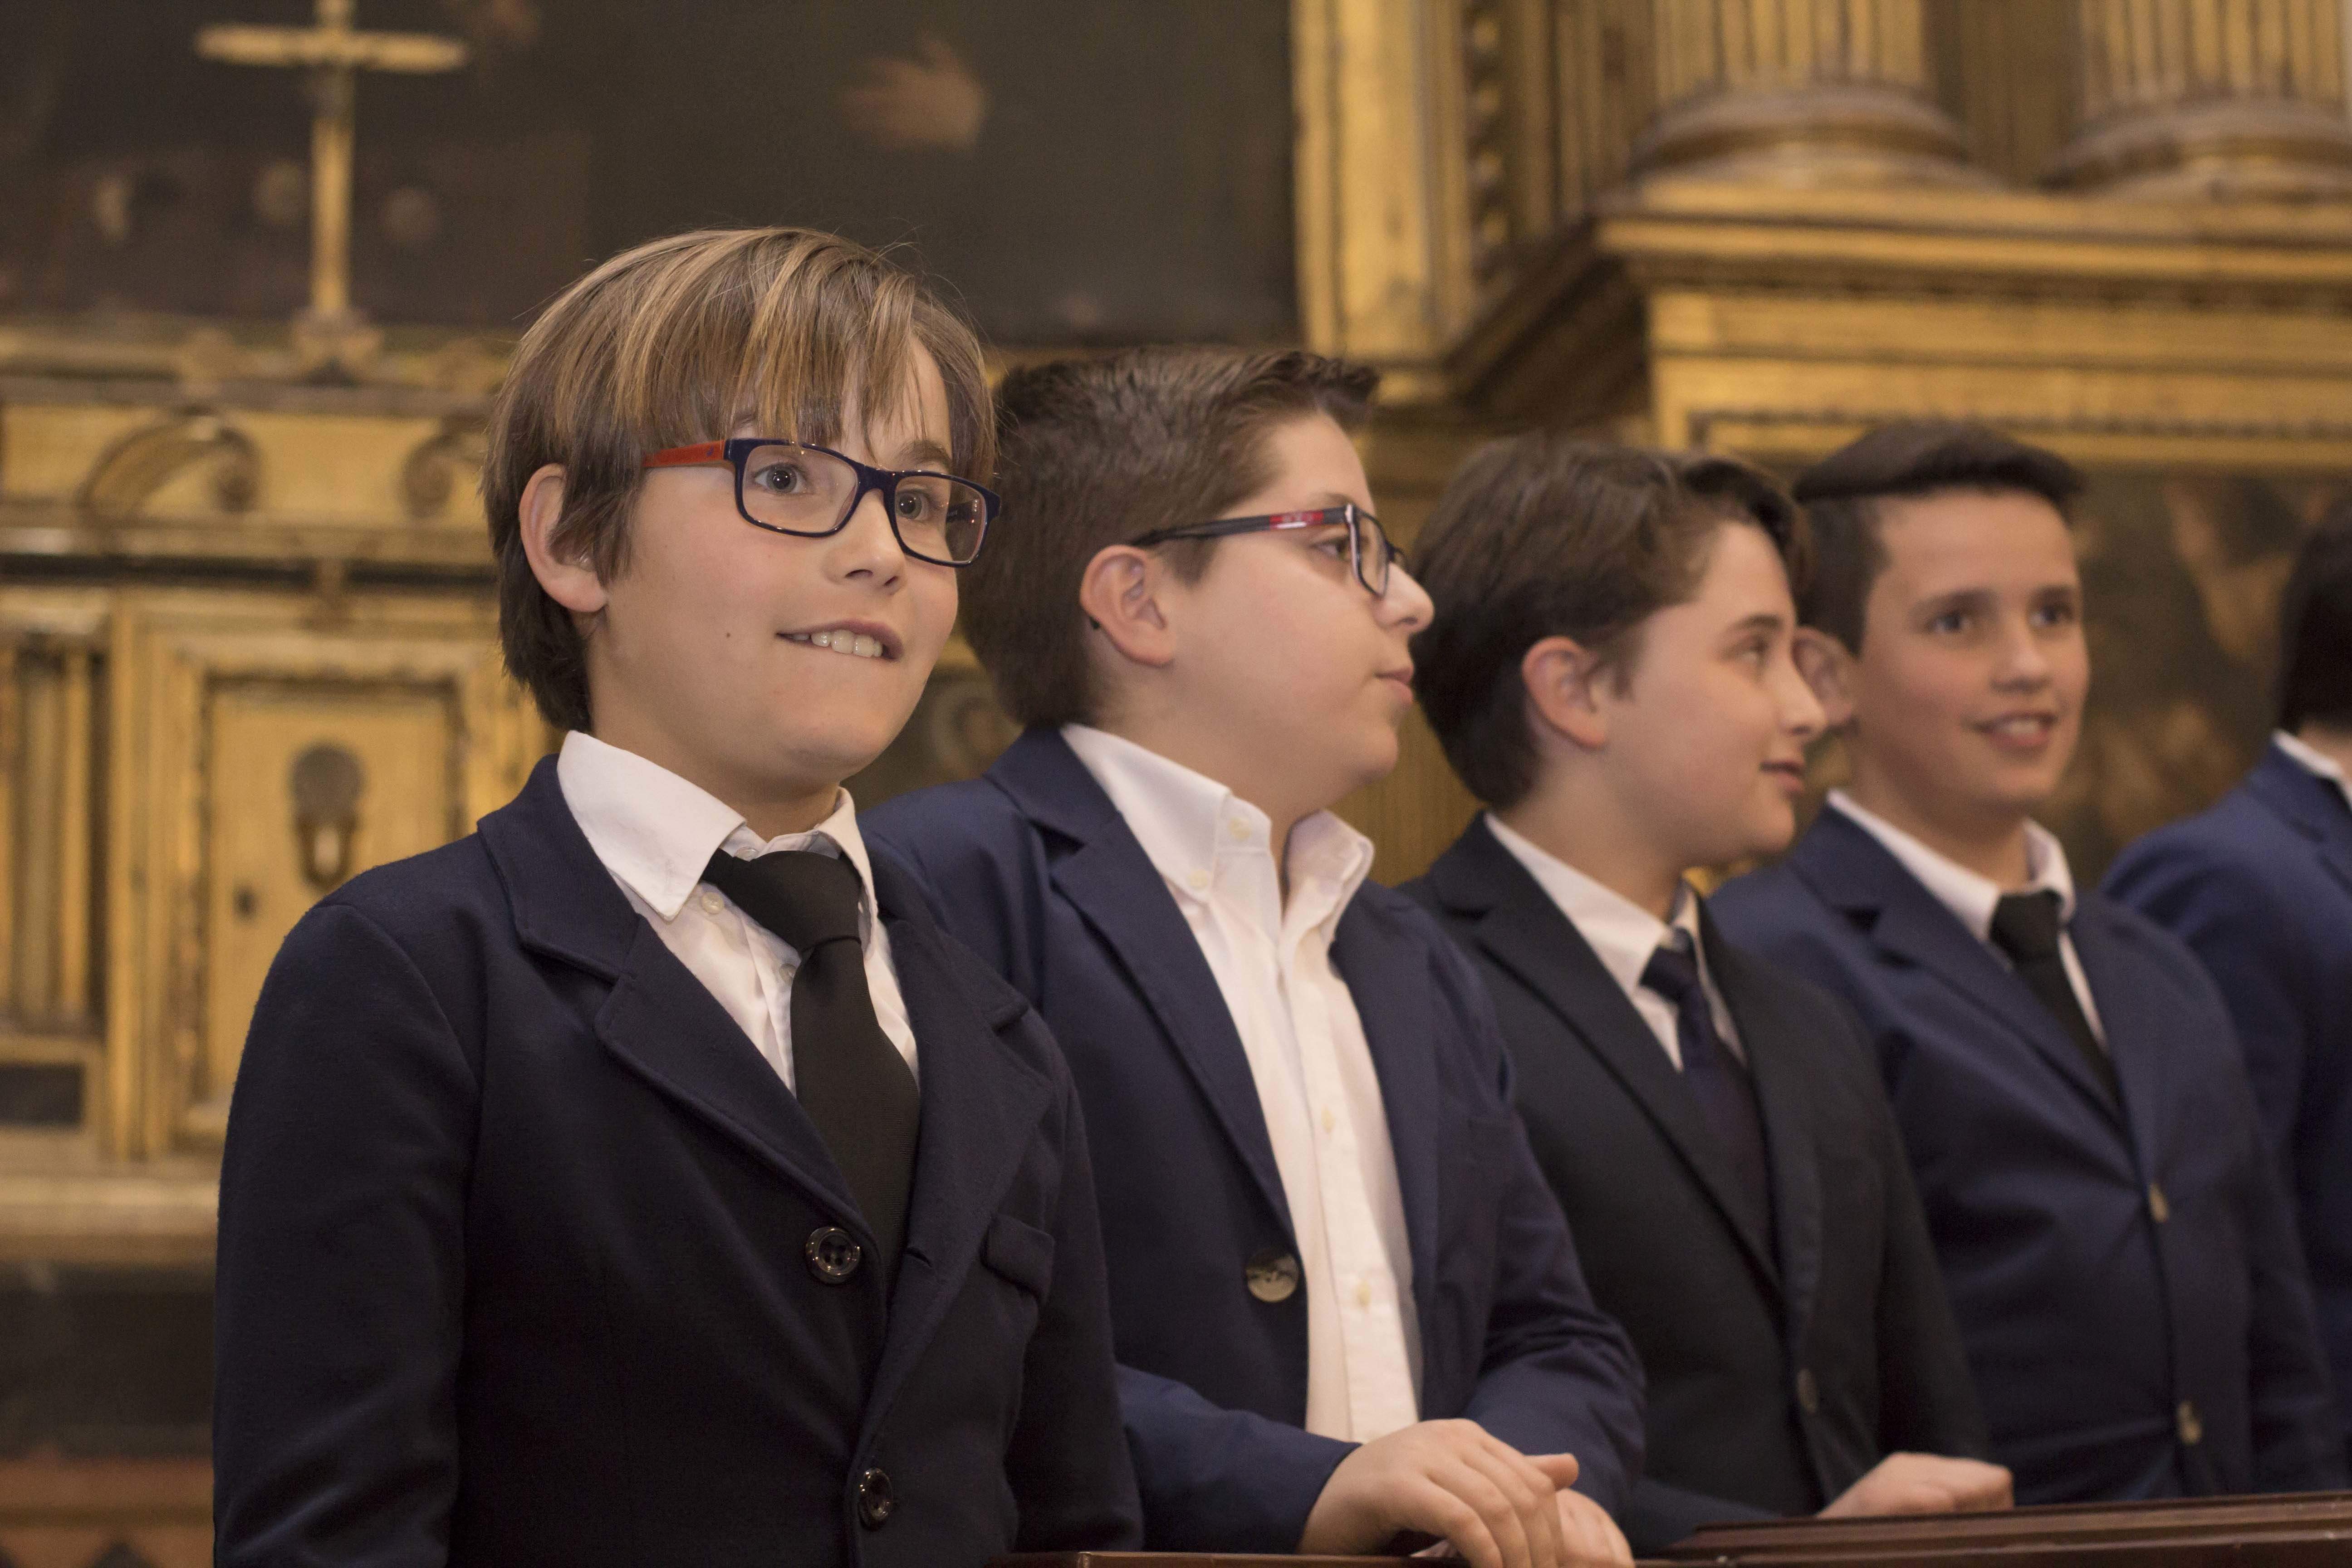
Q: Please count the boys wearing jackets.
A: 5